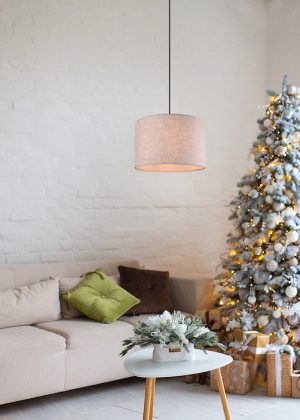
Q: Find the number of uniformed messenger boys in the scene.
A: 0